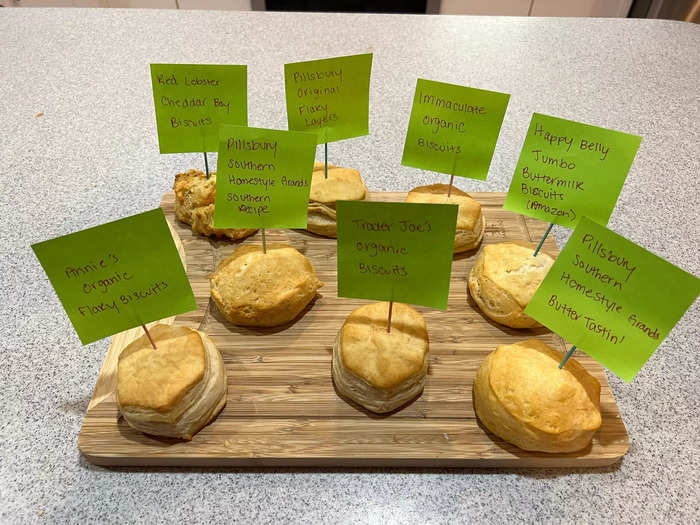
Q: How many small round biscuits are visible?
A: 8